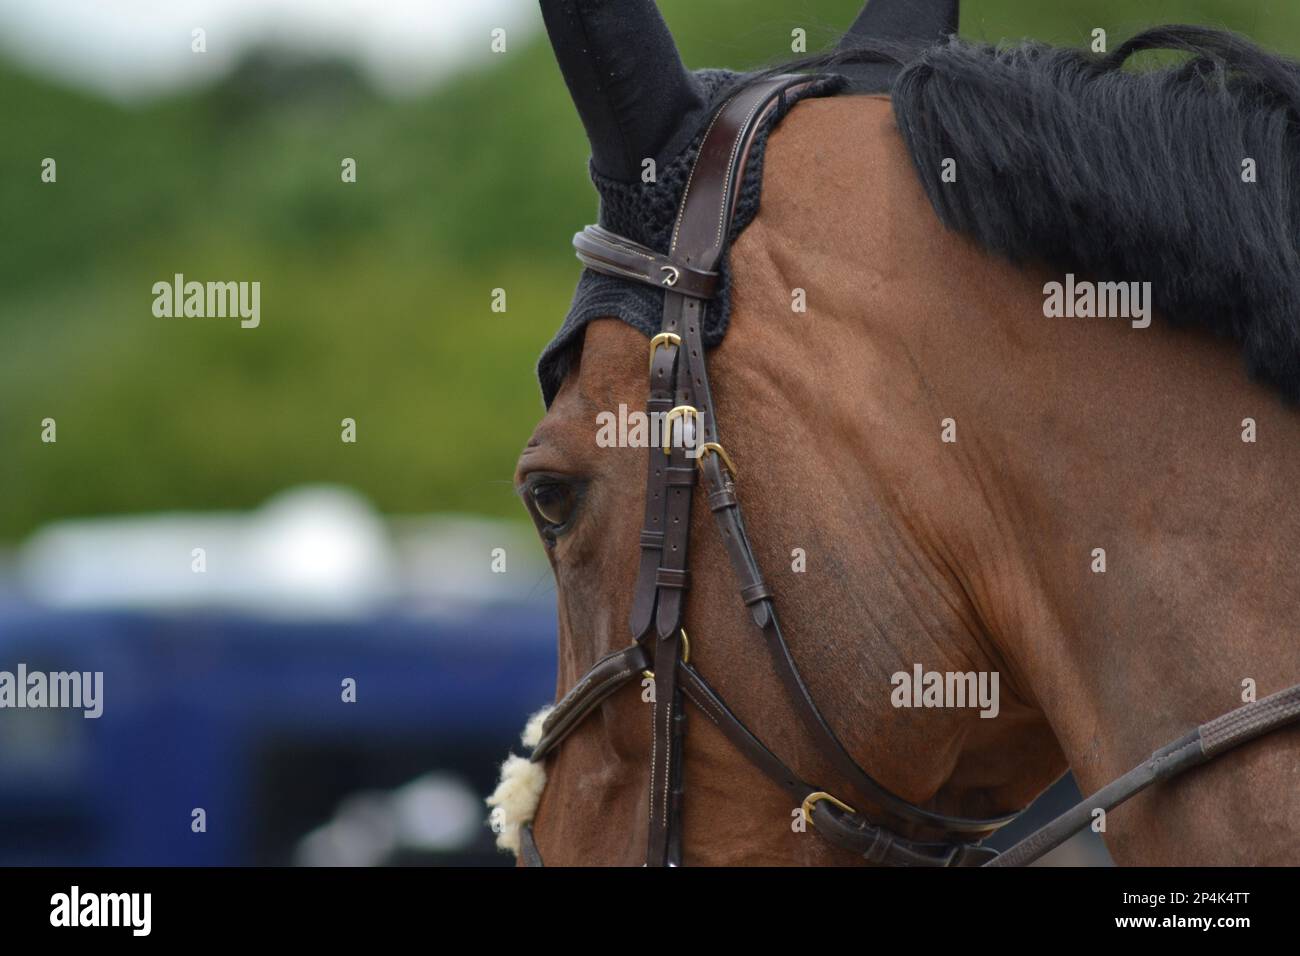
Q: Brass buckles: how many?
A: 4